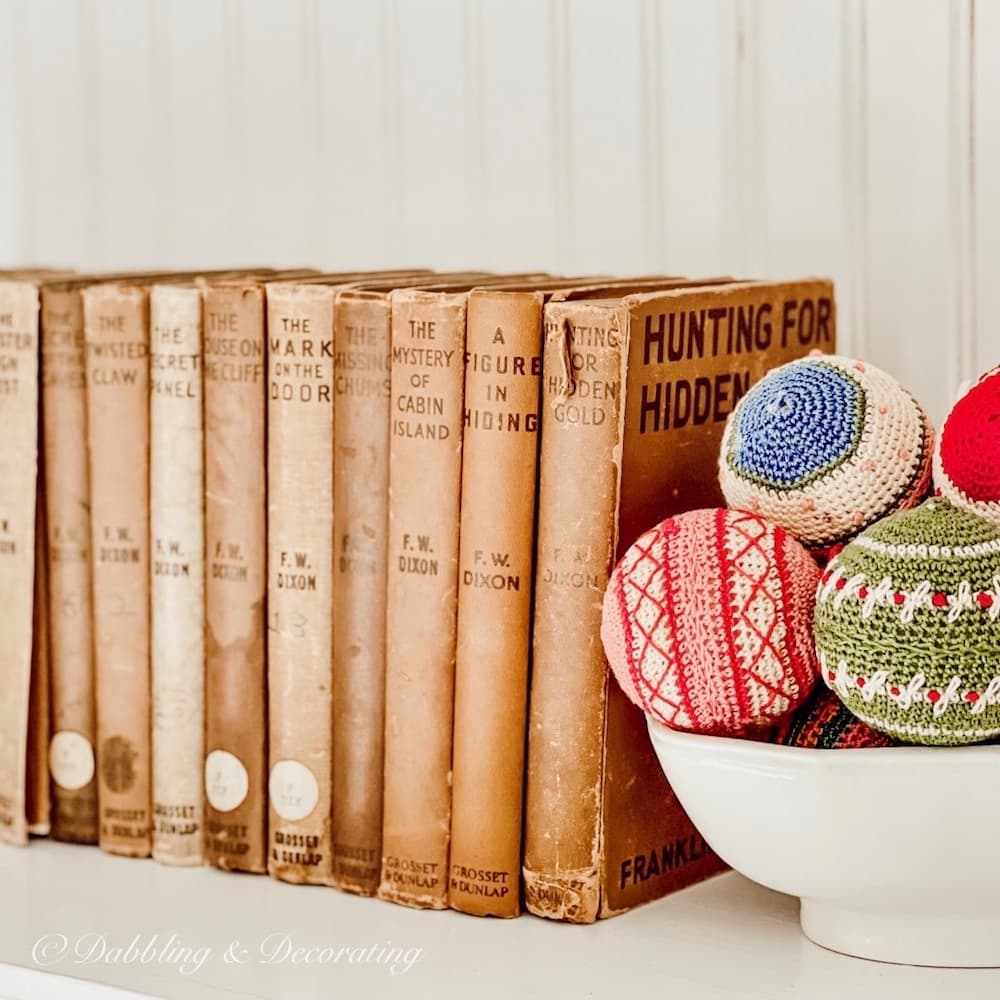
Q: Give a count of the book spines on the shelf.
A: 10